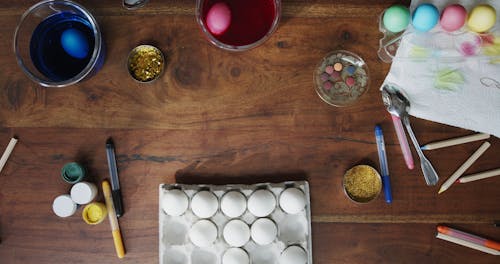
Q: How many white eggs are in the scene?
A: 10